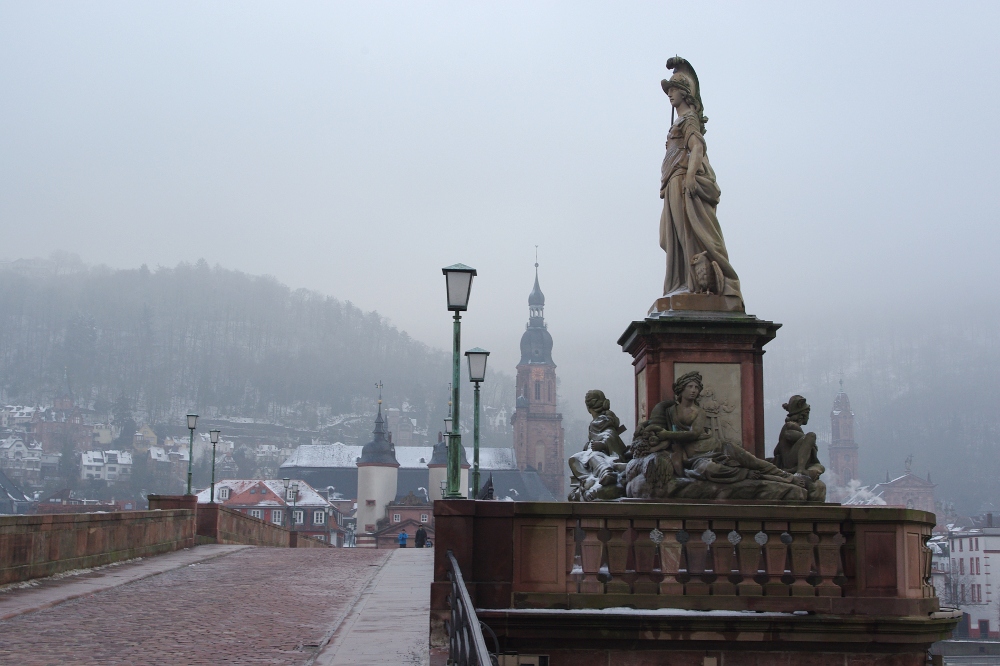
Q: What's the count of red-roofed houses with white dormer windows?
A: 1